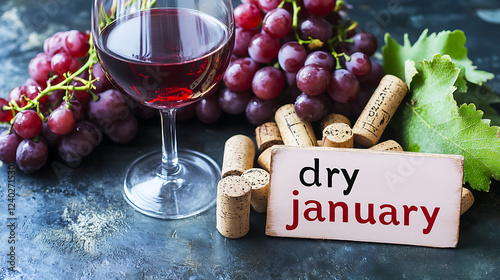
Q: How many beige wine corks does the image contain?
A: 11